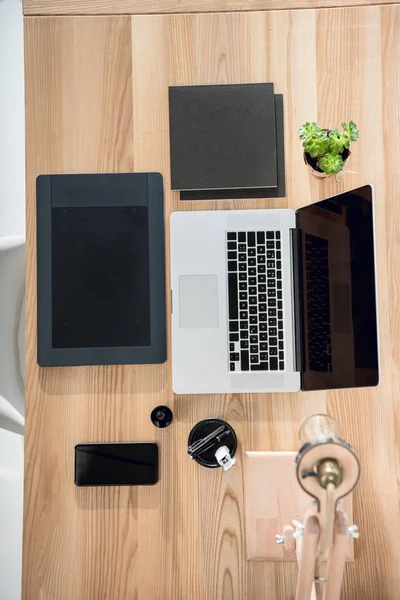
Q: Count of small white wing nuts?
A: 3